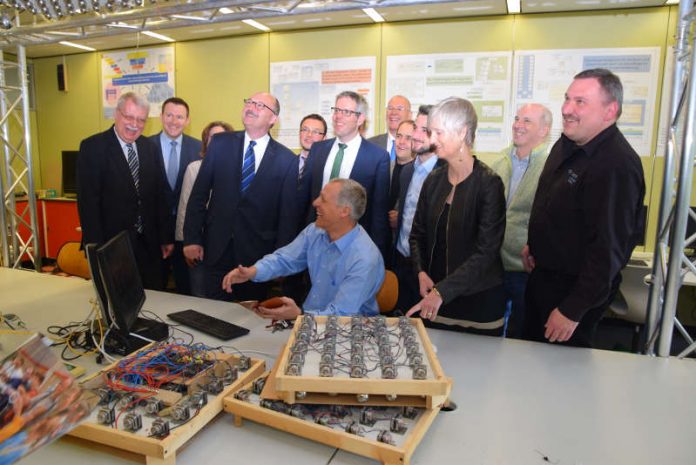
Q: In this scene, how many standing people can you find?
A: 12